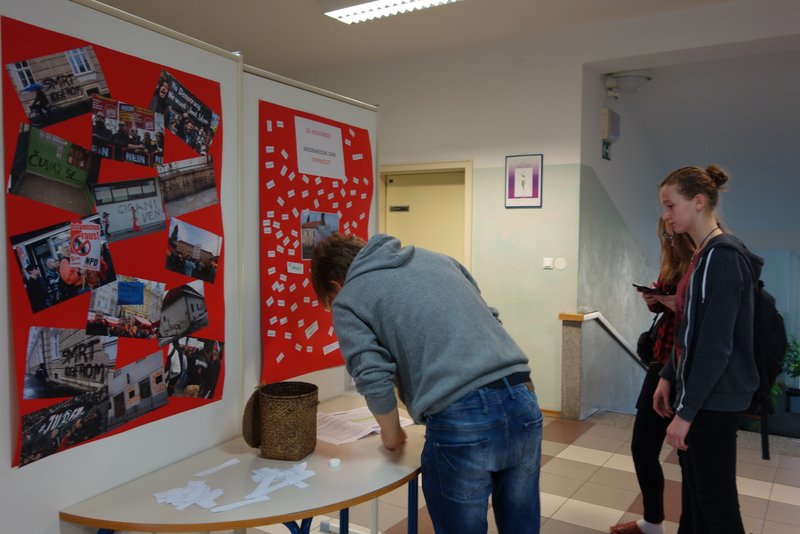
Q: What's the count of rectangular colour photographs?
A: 15